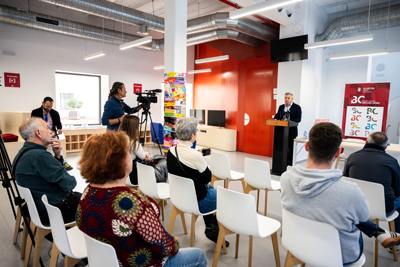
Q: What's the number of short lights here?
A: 5